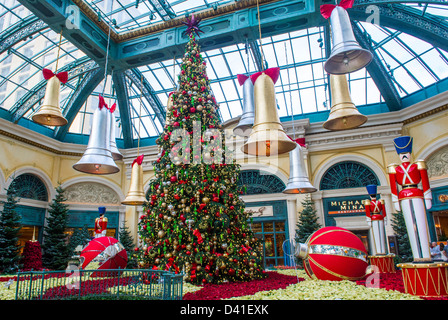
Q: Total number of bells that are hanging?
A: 9